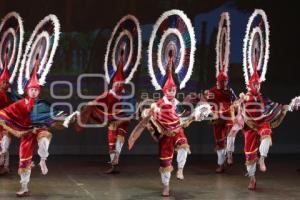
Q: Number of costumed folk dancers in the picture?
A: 6